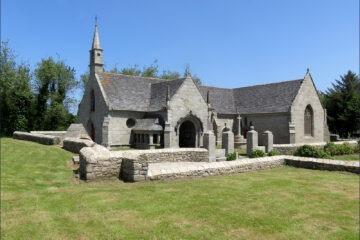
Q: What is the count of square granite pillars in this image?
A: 4